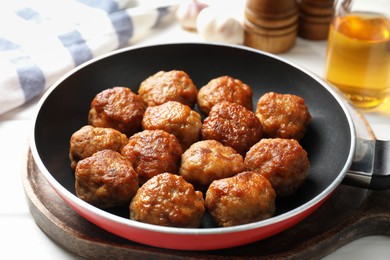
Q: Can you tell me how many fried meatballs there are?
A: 13